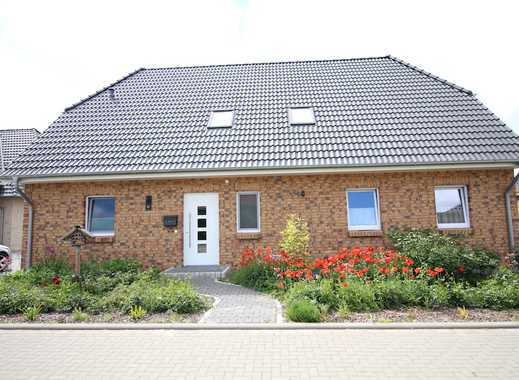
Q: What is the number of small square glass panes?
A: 4